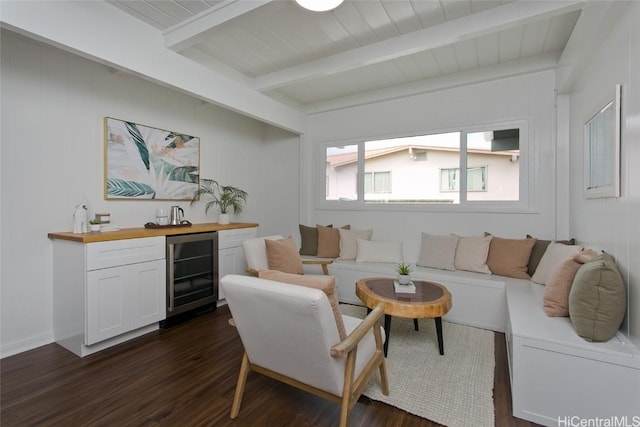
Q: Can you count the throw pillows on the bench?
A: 11